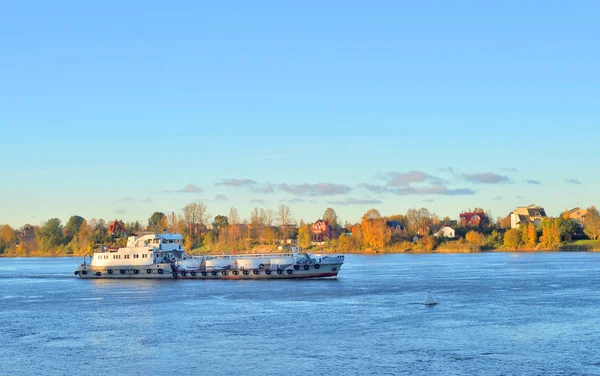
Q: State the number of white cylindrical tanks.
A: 4